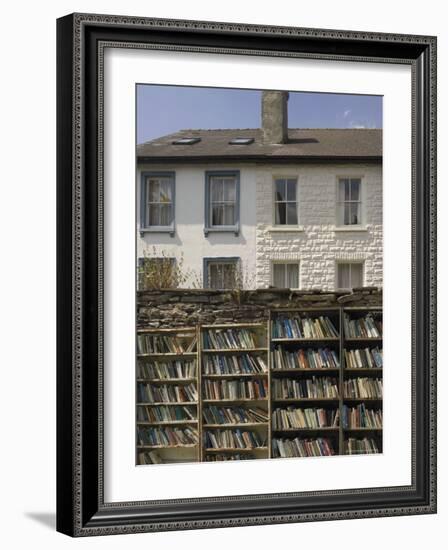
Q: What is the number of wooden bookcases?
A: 4